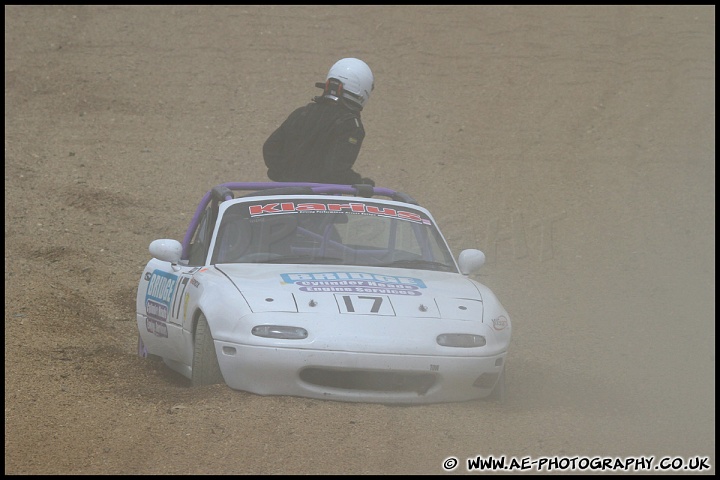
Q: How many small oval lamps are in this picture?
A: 2